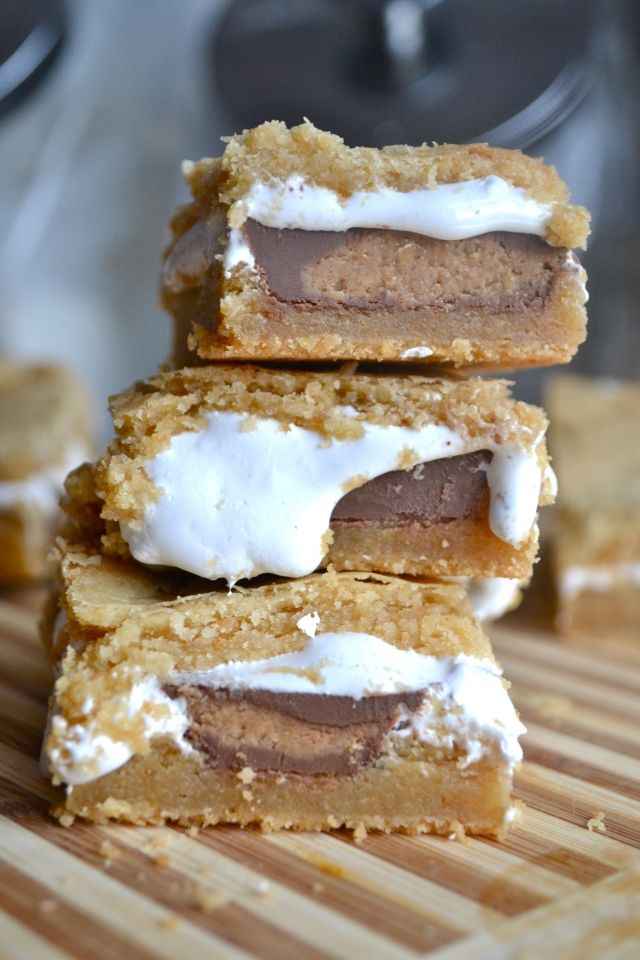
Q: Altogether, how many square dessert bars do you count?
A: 5